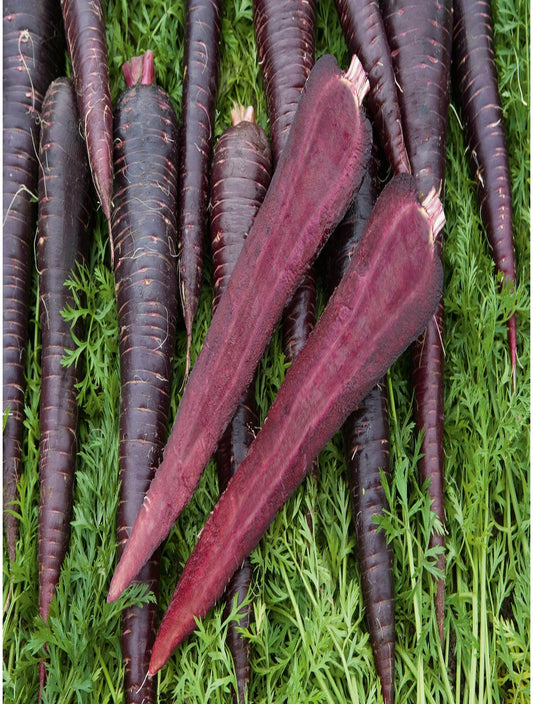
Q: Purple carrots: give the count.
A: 13